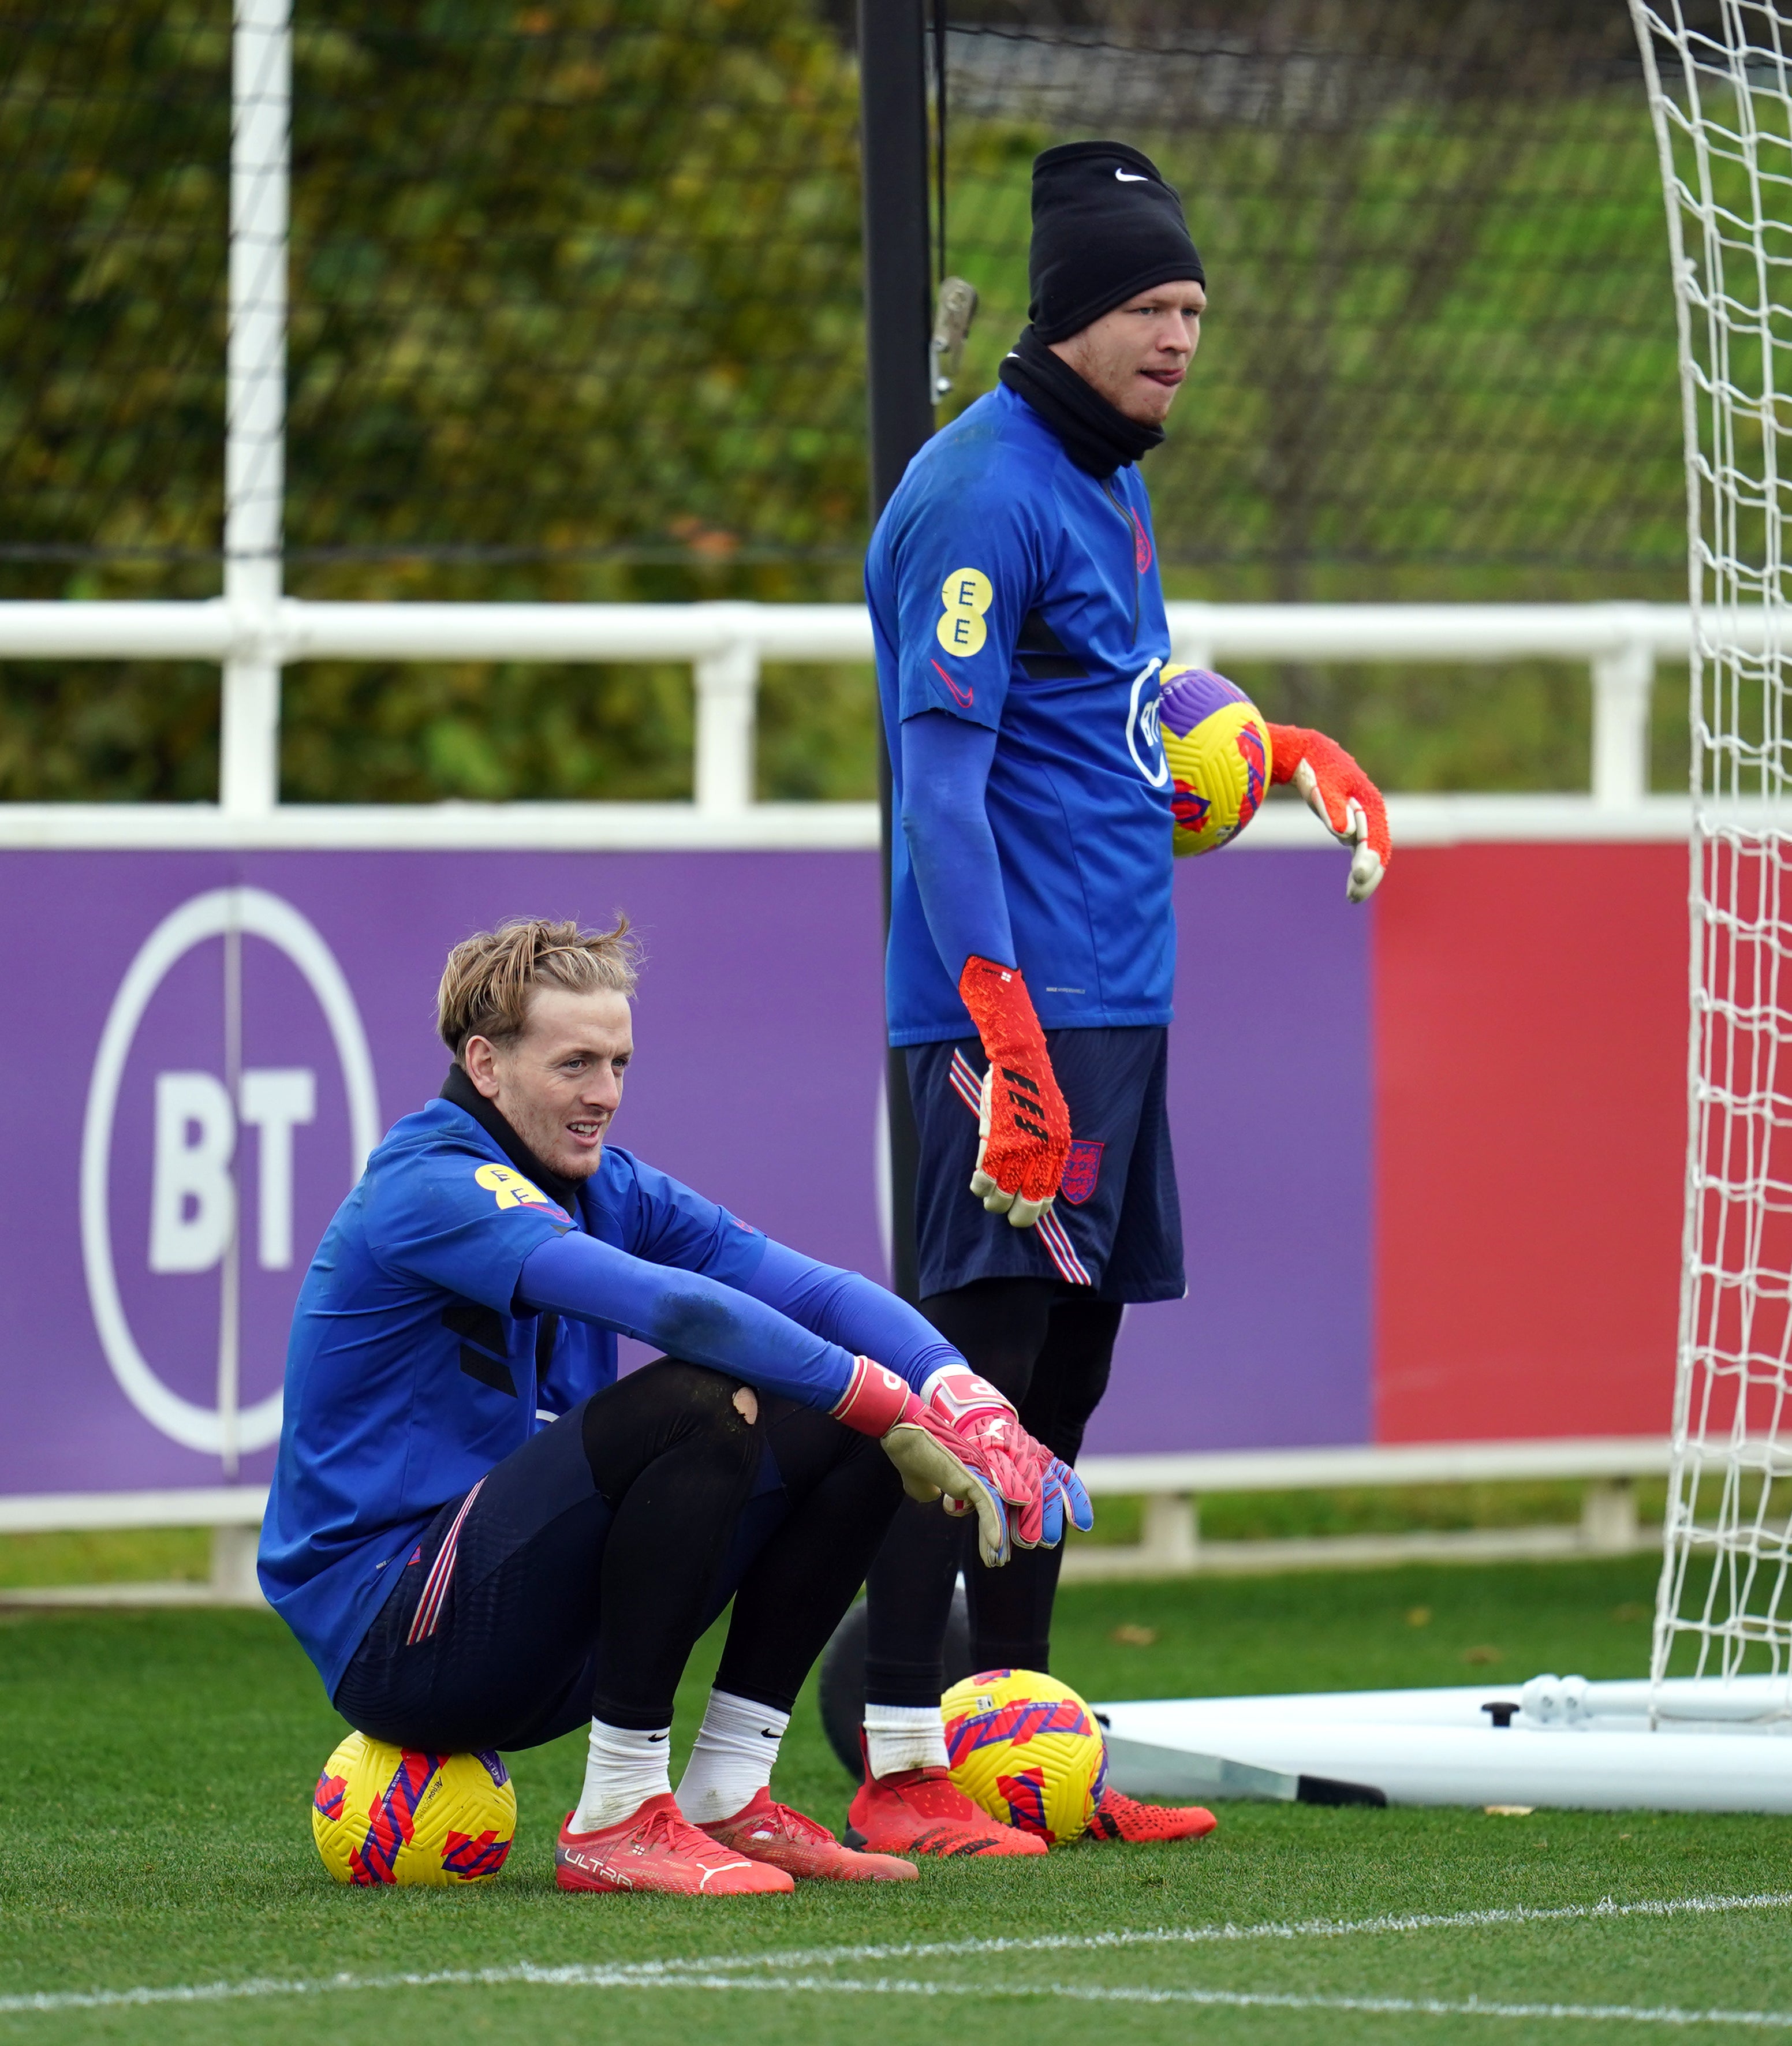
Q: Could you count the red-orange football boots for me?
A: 4